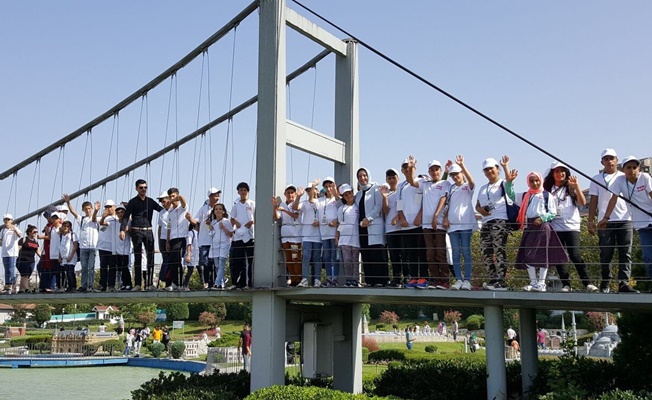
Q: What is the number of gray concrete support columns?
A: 4